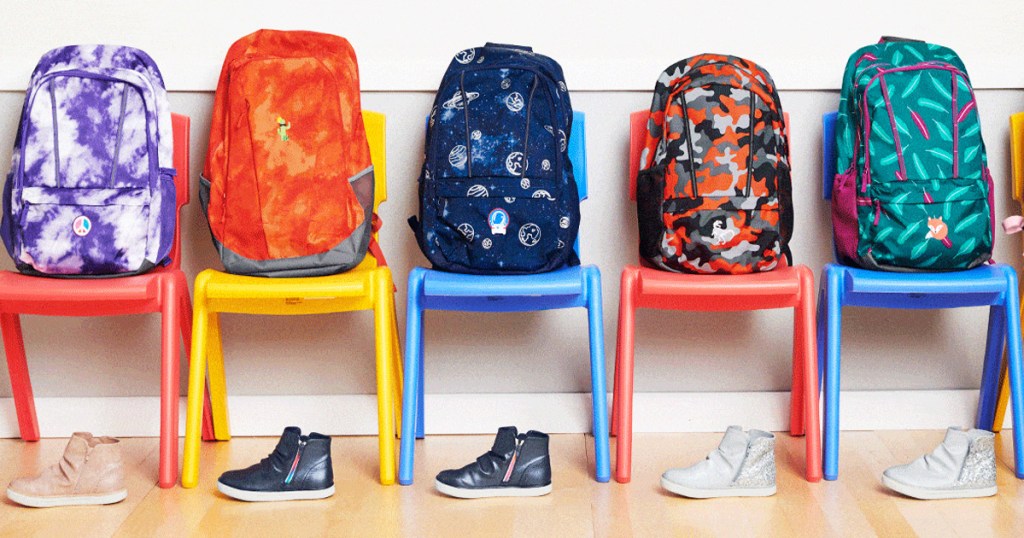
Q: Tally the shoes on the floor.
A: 5